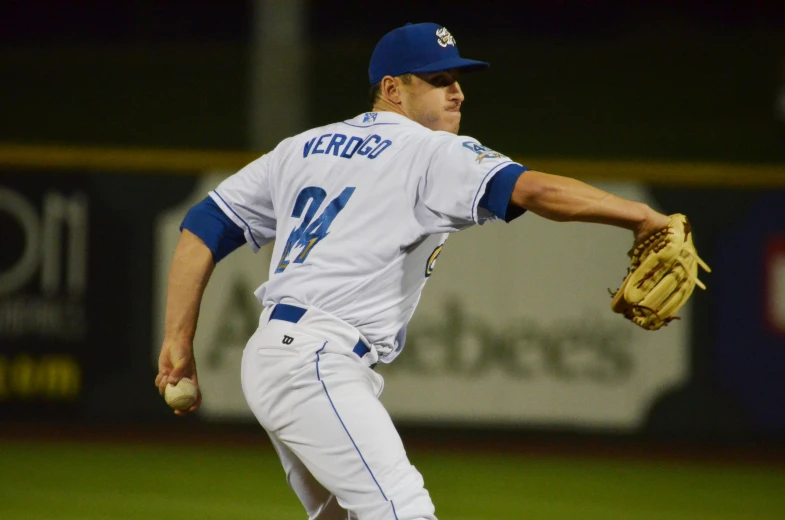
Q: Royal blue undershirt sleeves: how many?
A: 2